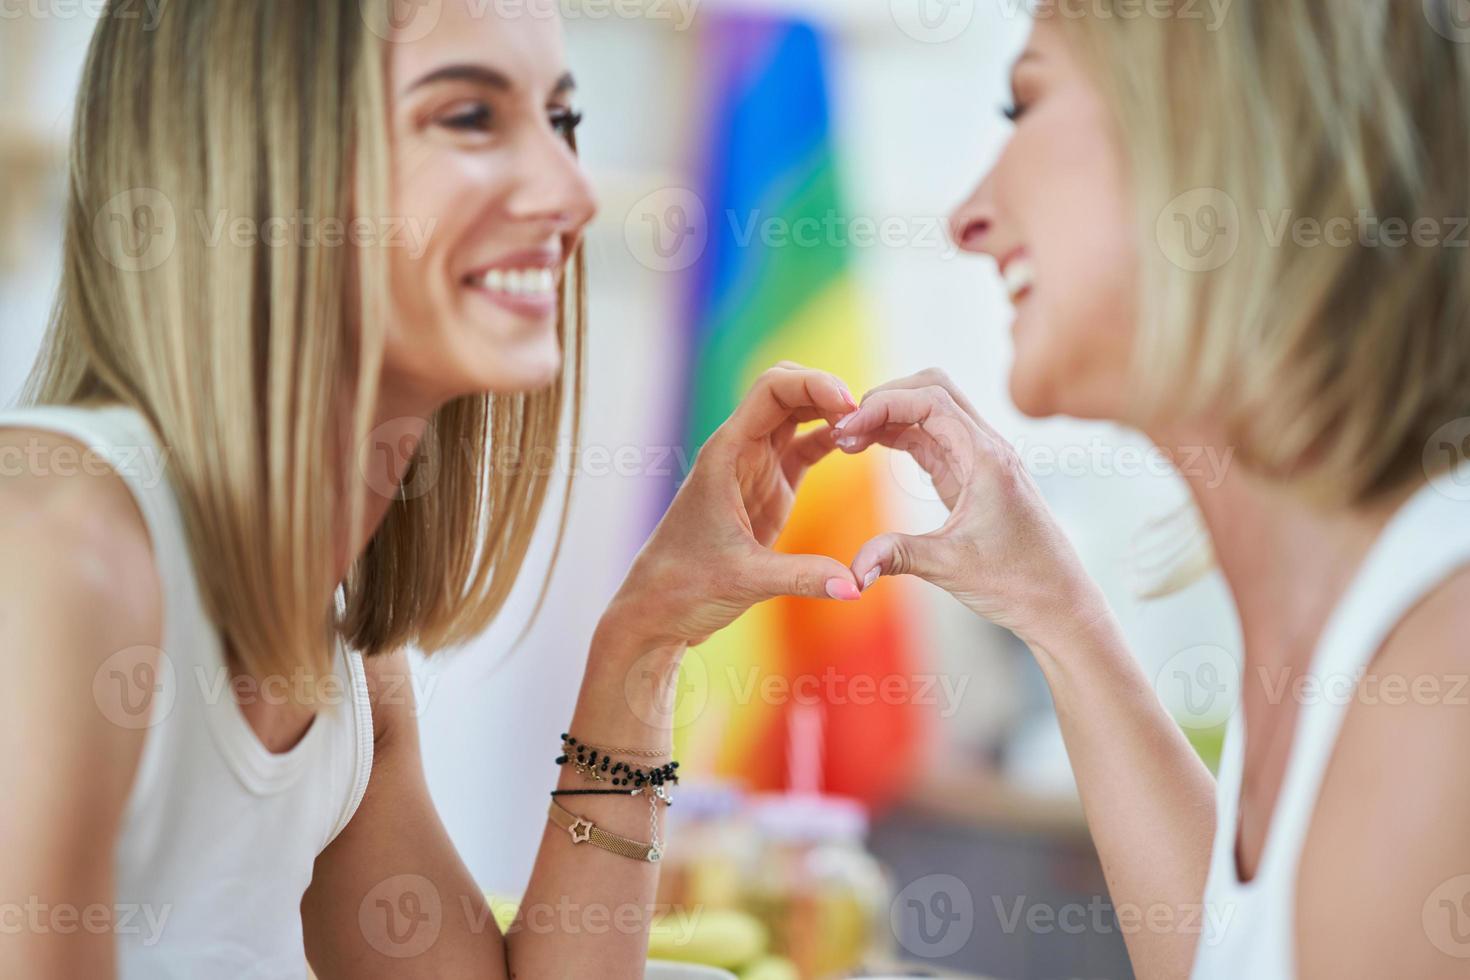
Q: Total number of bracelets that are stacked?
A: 4